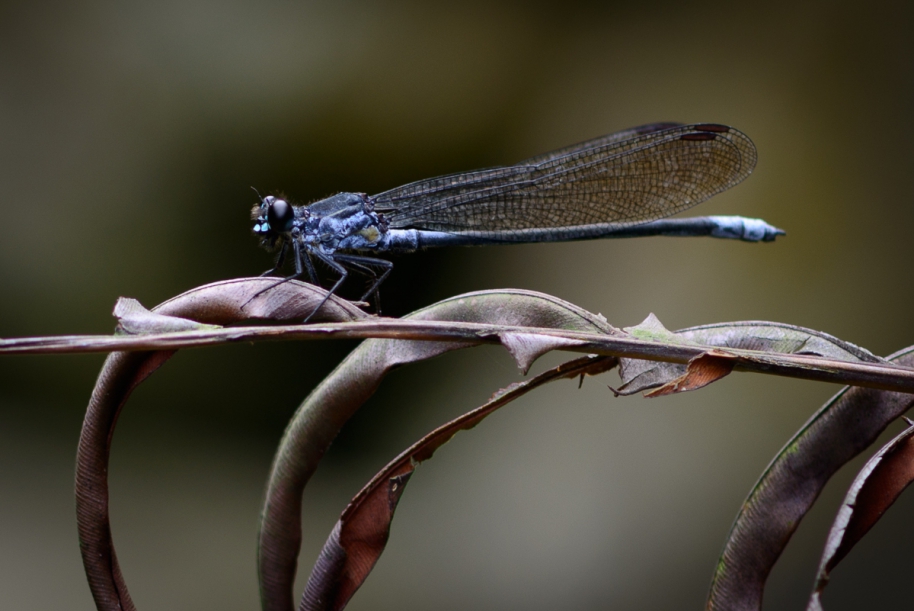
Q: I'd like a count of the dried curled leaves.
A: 5